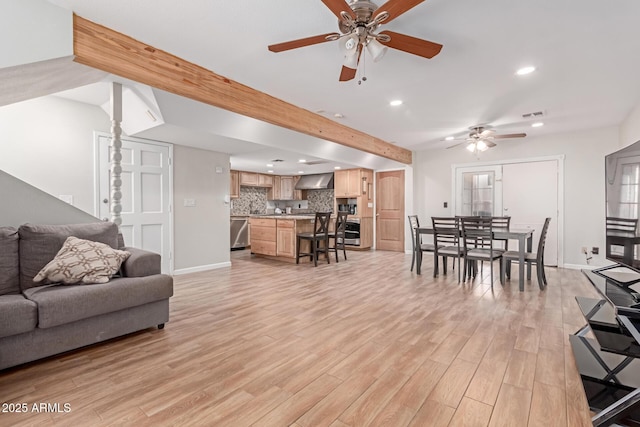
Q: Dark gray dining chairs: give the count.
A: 6